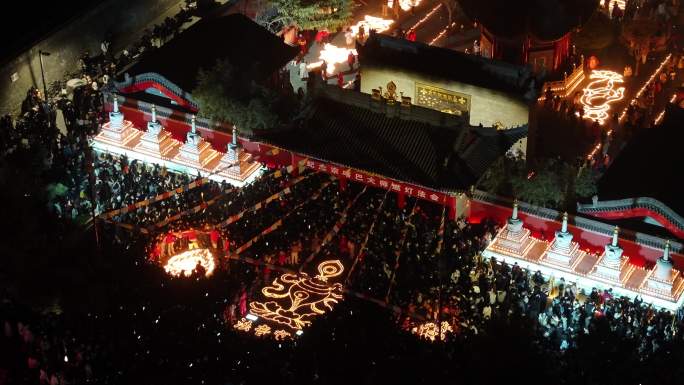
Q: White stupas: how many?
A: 8